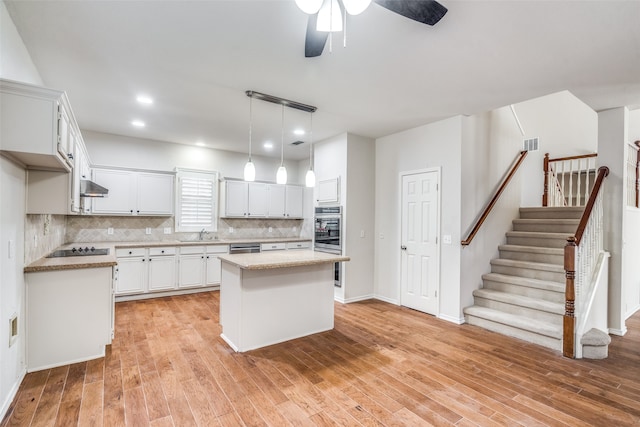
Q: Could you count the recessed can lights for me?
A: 5